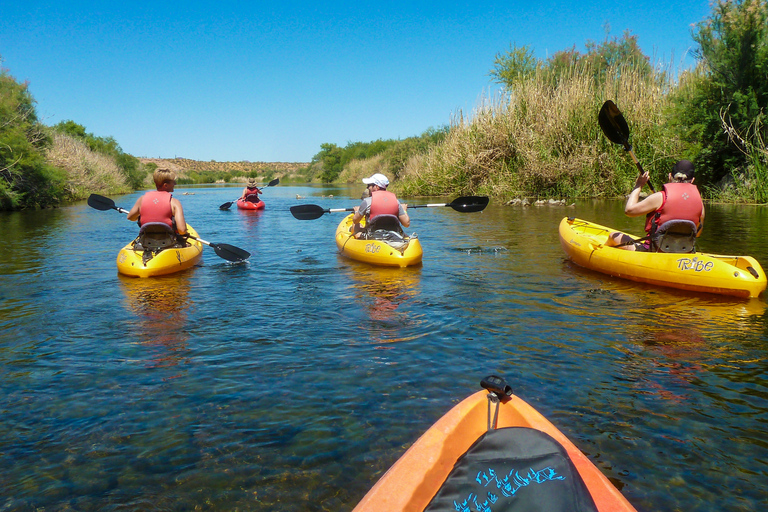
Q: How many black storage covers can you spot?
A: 1